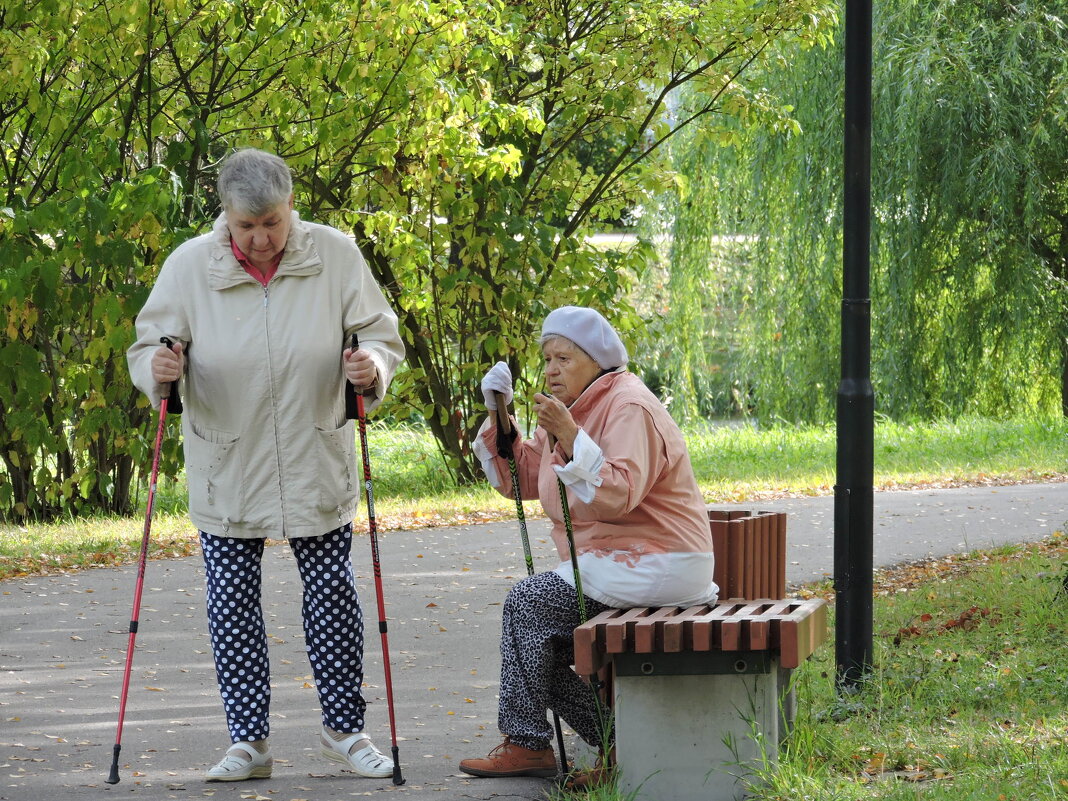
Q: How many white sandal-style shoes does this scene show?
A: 2